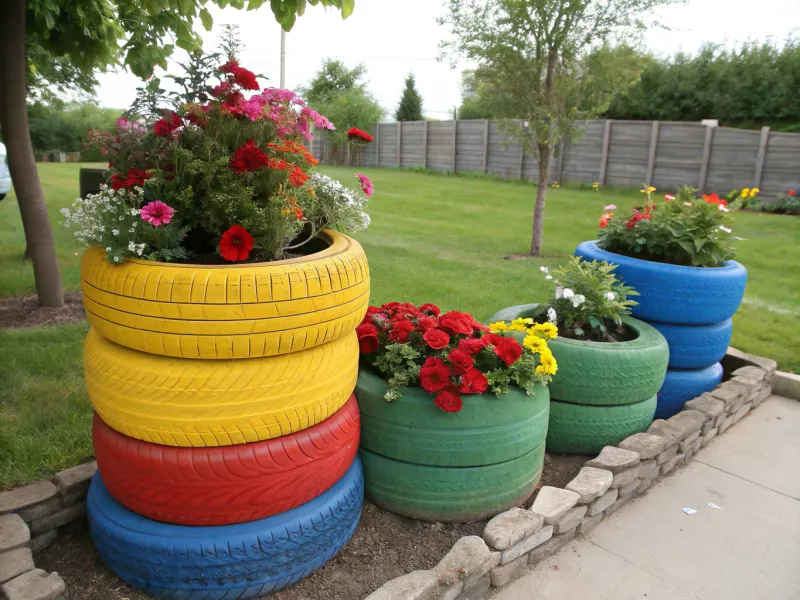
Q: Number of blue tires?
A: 4